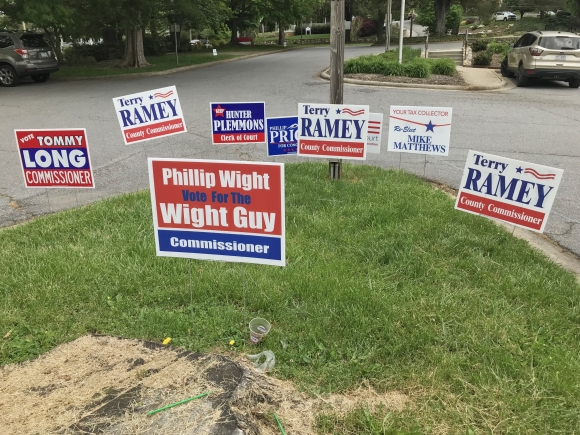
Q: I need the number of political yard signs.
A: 9